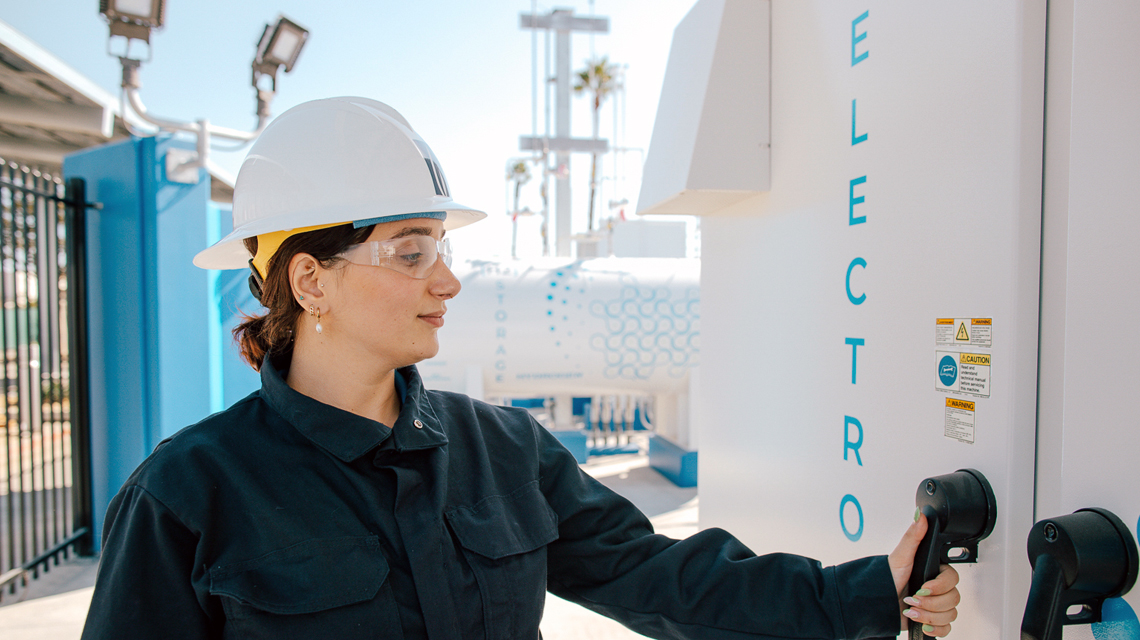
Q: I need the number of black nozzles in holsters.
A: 2